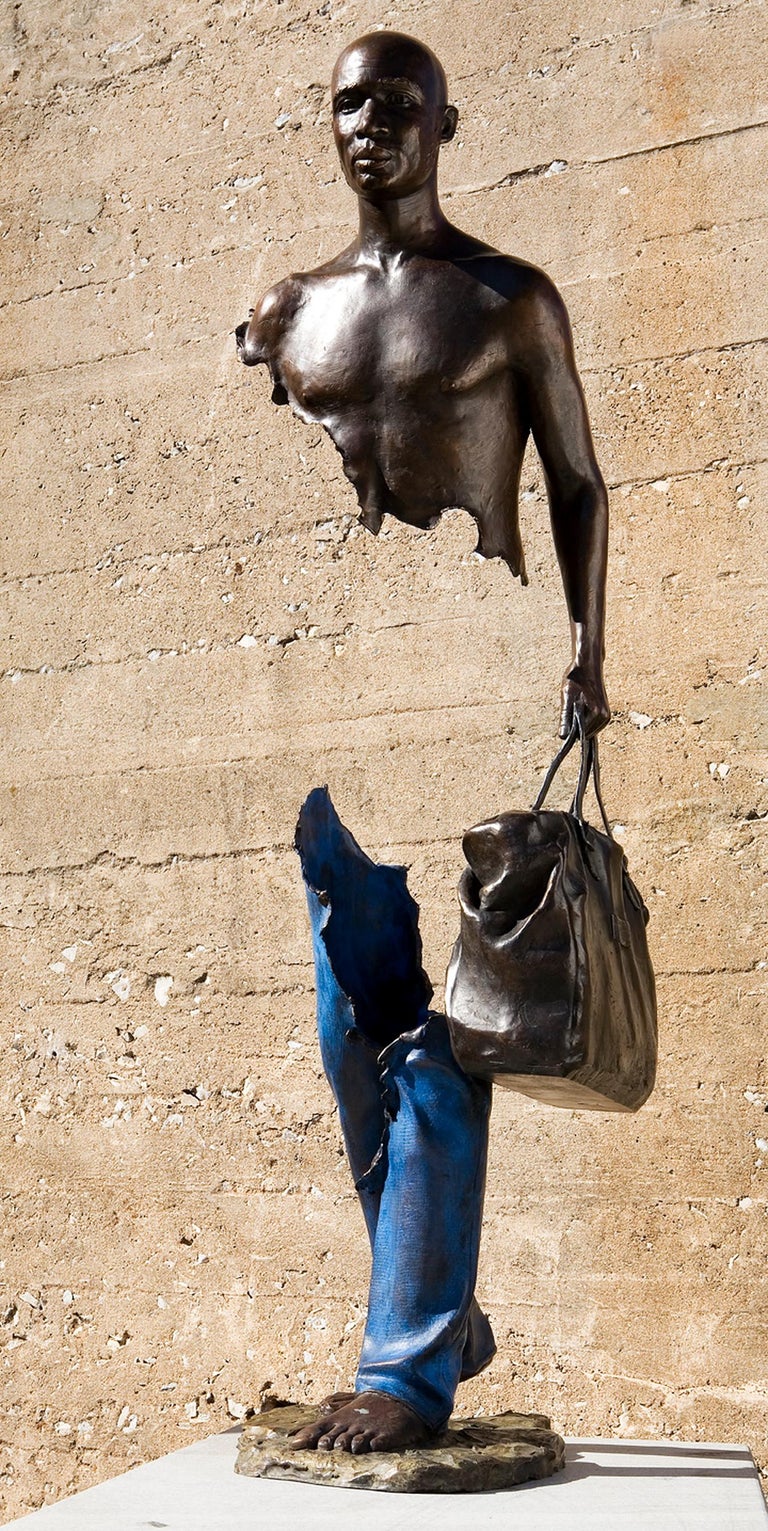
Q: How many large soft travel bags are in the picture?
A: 1